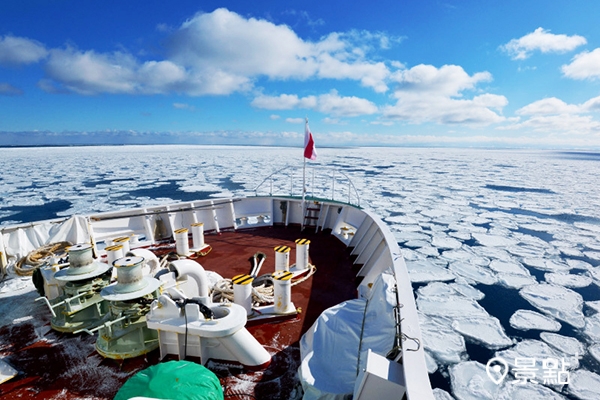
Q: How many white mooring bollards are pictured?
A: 8